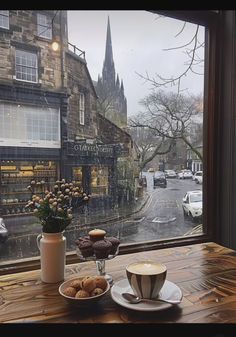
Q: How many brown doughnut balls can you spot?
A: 6